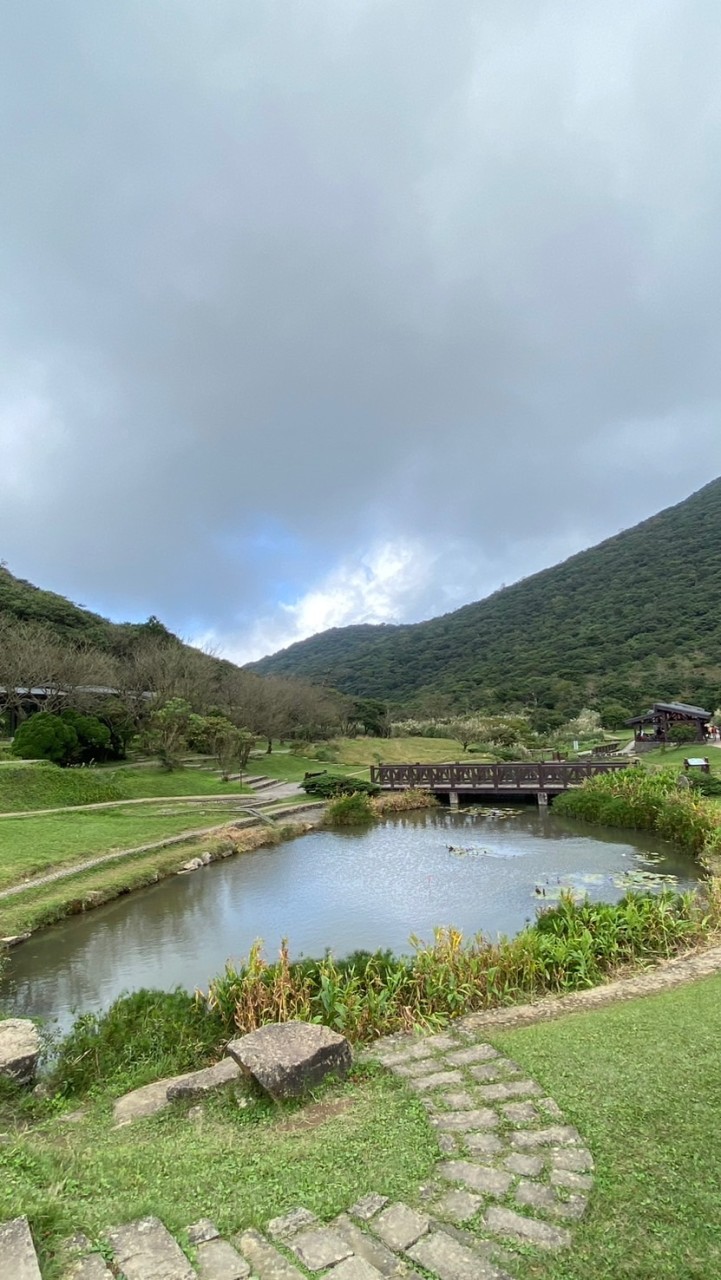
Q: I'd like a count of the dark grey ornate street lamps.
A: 0